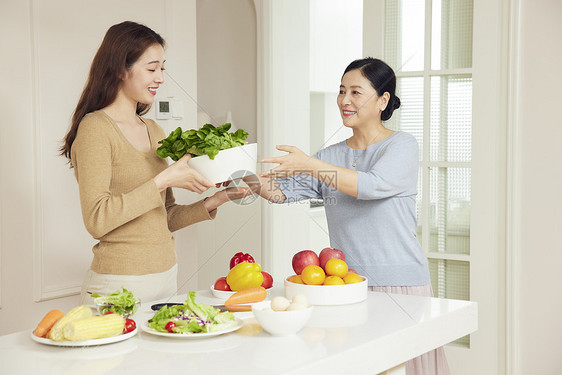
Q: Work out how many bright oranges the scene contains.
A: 5